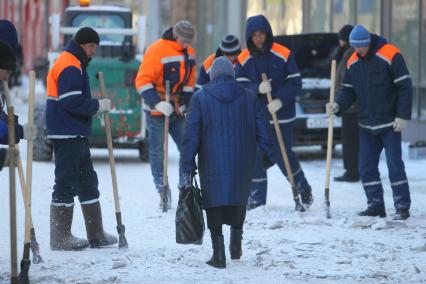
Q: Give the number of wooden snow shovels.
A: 7